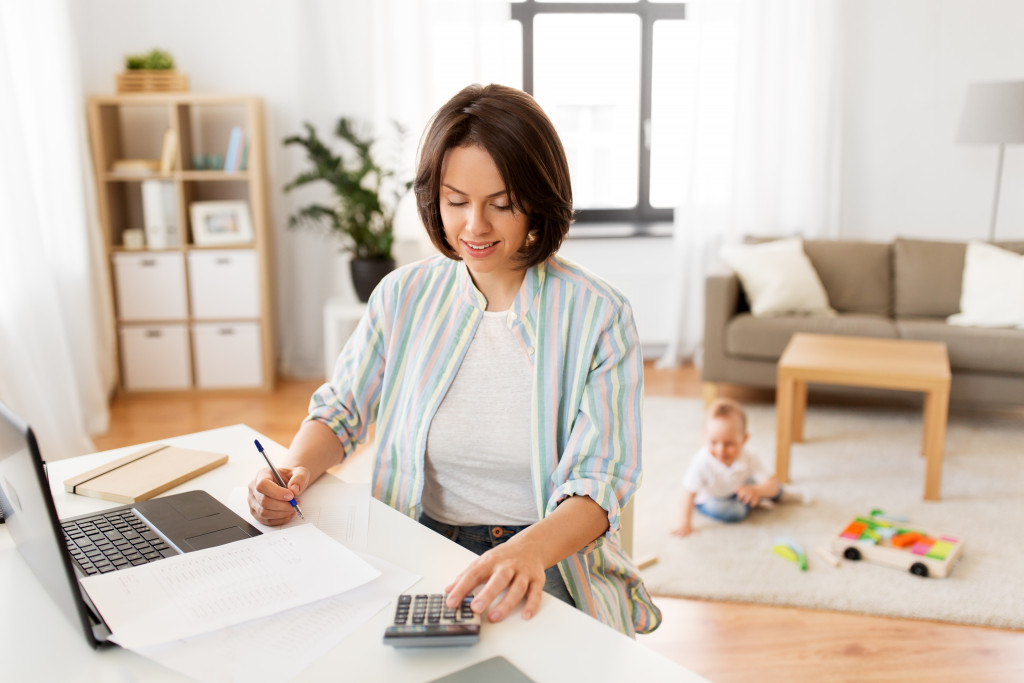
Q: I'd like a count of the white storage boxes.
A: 4